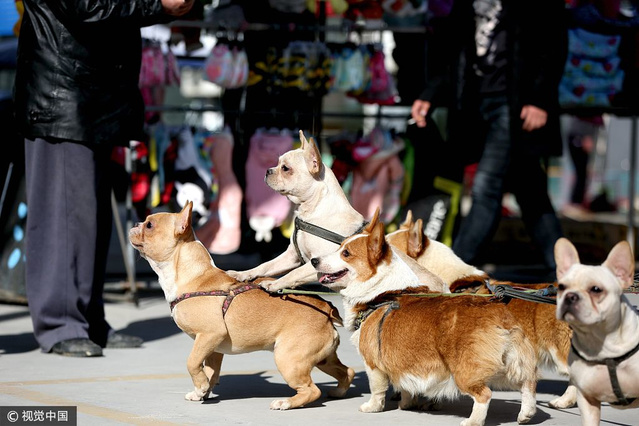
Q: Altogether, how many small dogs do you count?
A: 5